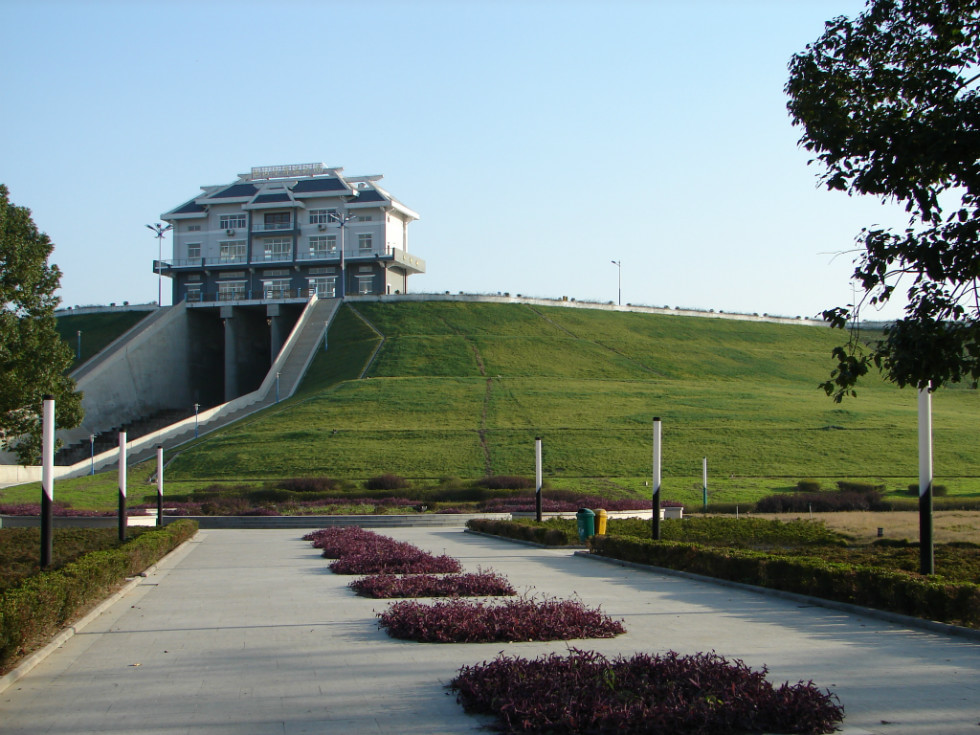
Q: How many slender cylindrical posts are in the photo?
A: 7